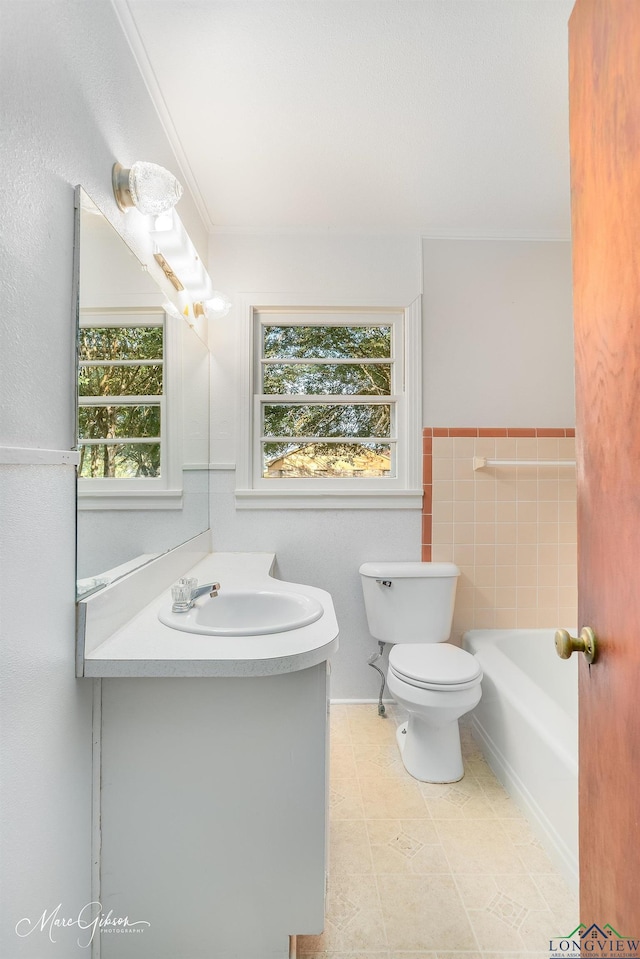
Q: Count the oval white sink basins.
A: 1